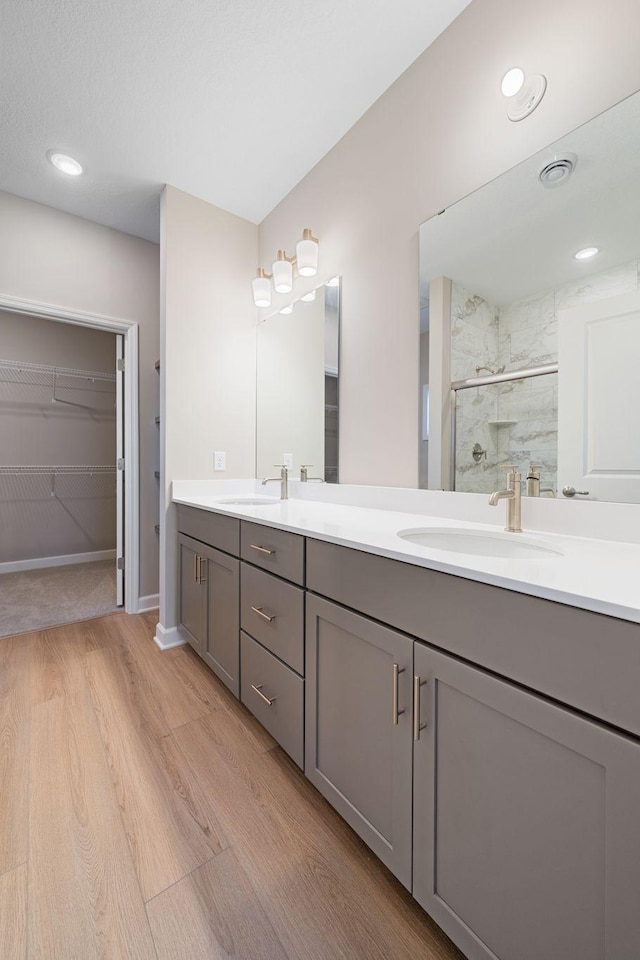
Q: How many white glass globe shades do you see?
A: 3